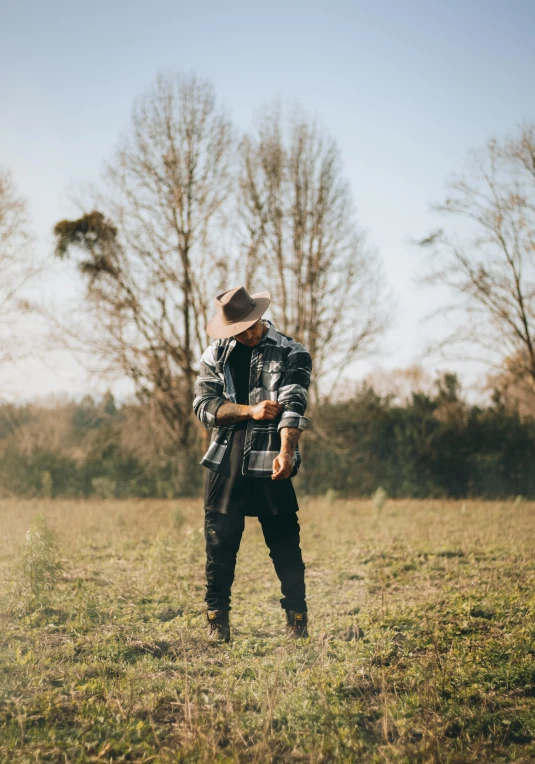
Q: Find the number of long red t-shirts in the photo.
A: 0